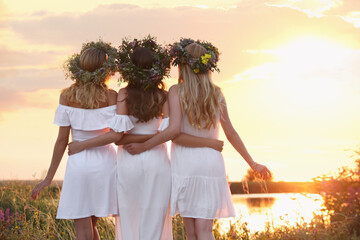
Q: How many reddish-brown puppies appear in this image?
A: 0